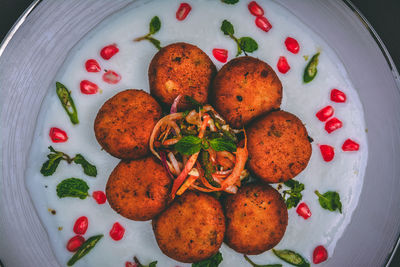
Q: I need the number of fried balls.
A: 7